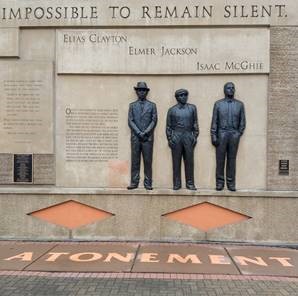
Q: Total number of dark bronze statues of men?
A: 3